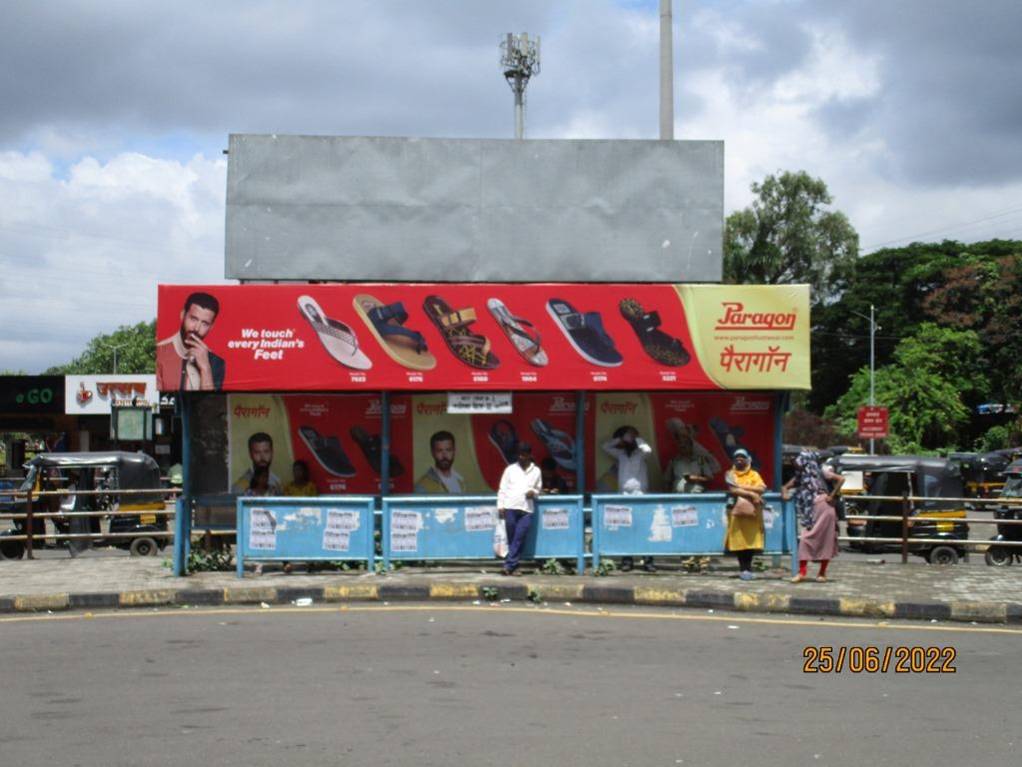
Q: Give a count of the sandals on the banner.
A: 6